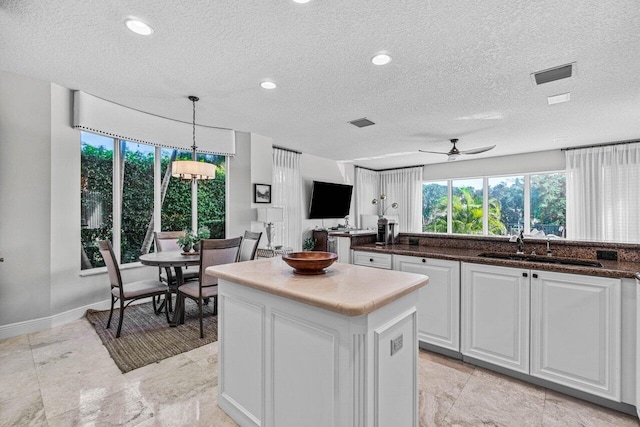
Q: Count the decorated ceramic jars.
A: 0